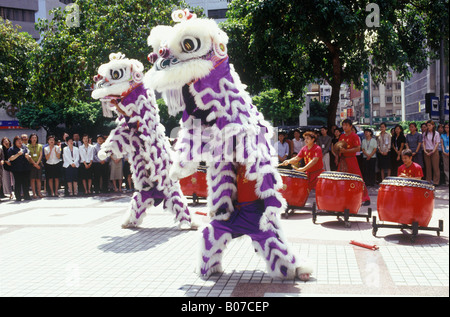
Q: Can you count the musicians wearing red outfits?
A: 3